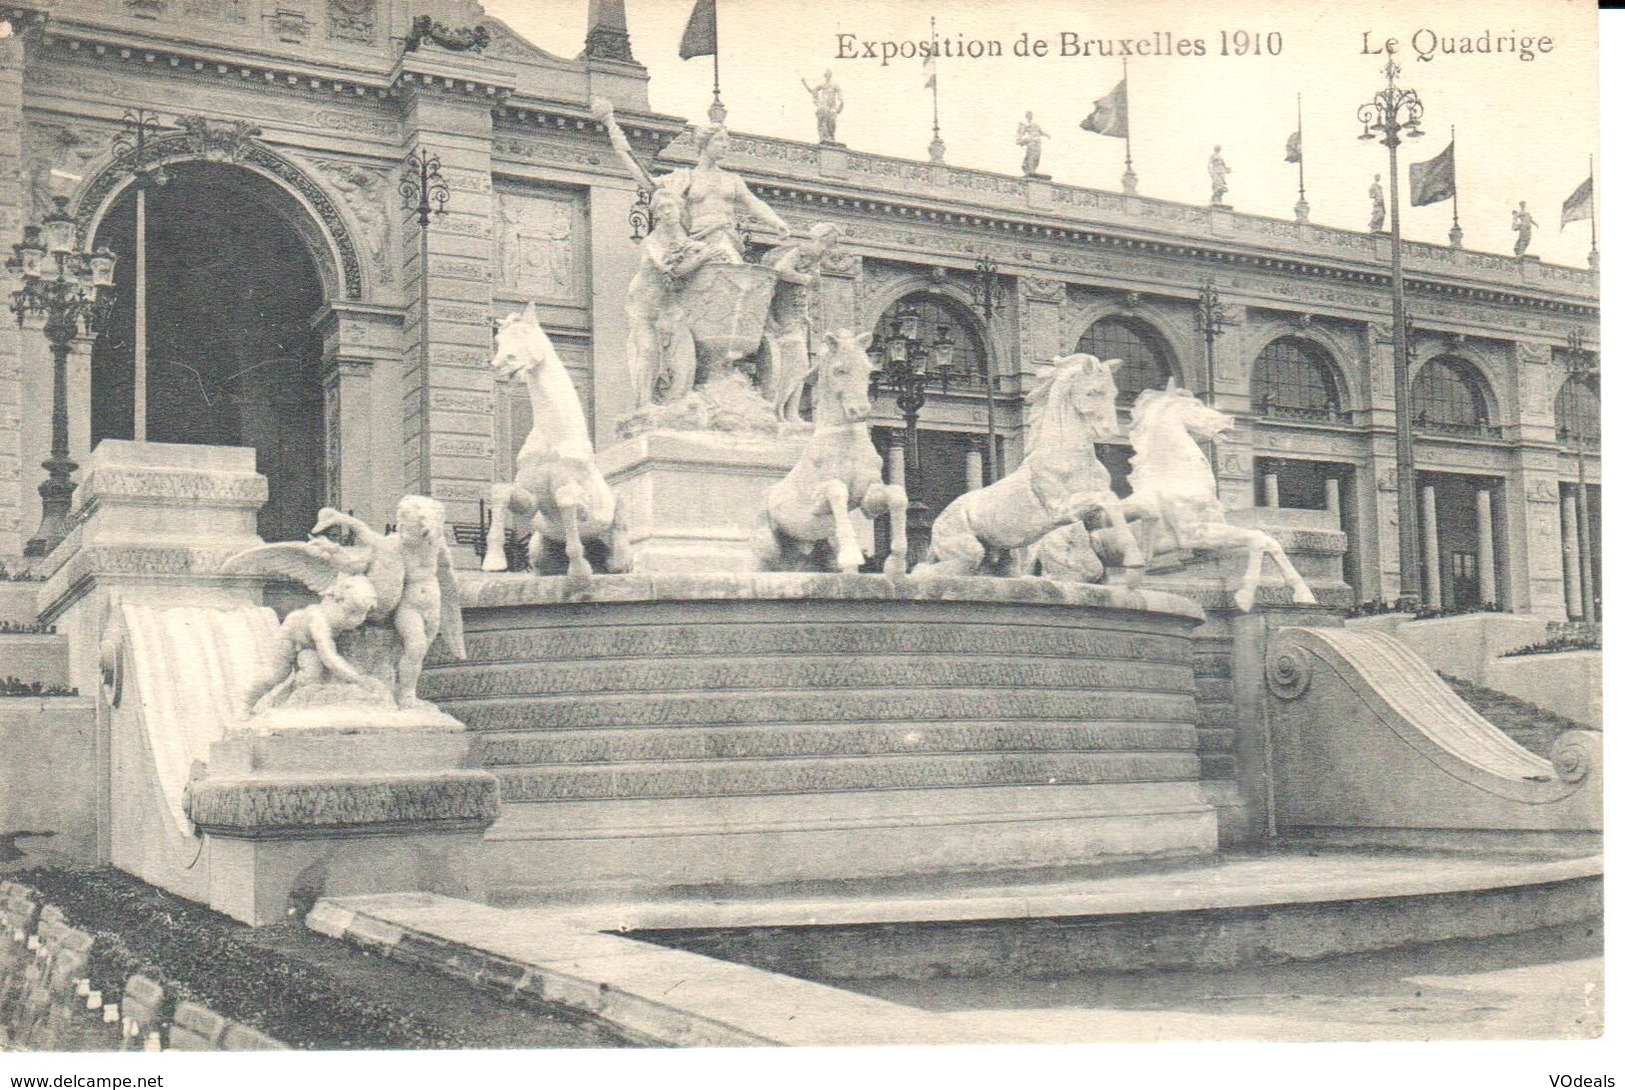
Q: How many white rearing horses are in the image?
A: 4